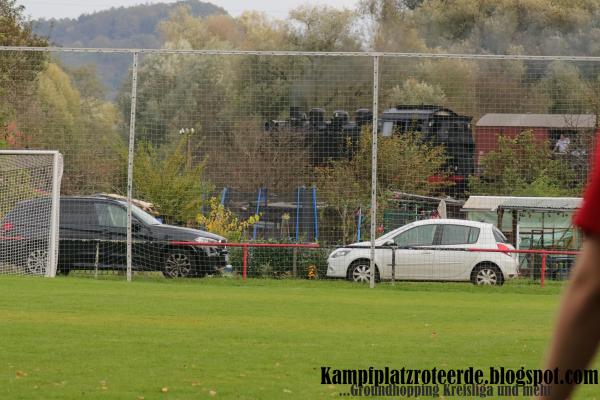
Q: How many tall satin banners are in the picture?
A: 0